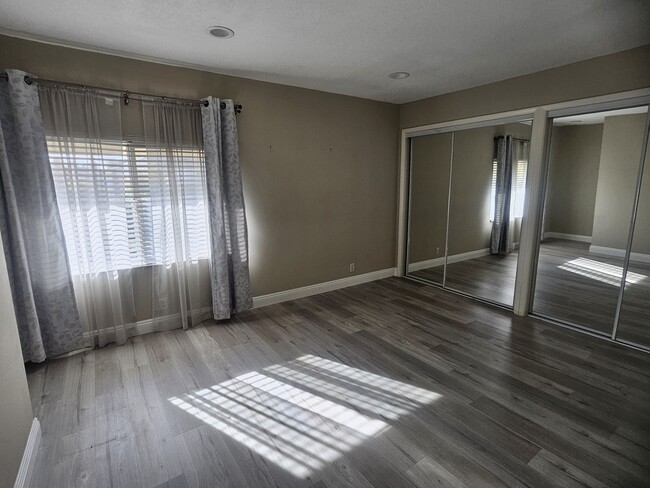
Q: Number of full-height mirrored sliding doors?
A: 4